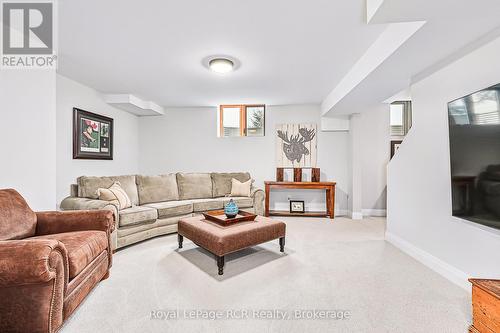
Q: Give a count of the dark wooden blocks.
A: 3